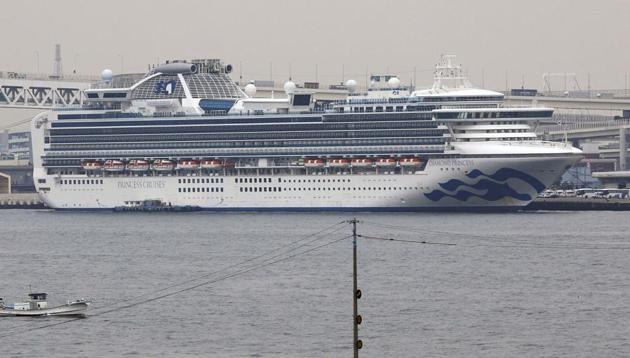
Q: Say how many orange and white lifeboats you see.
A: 11